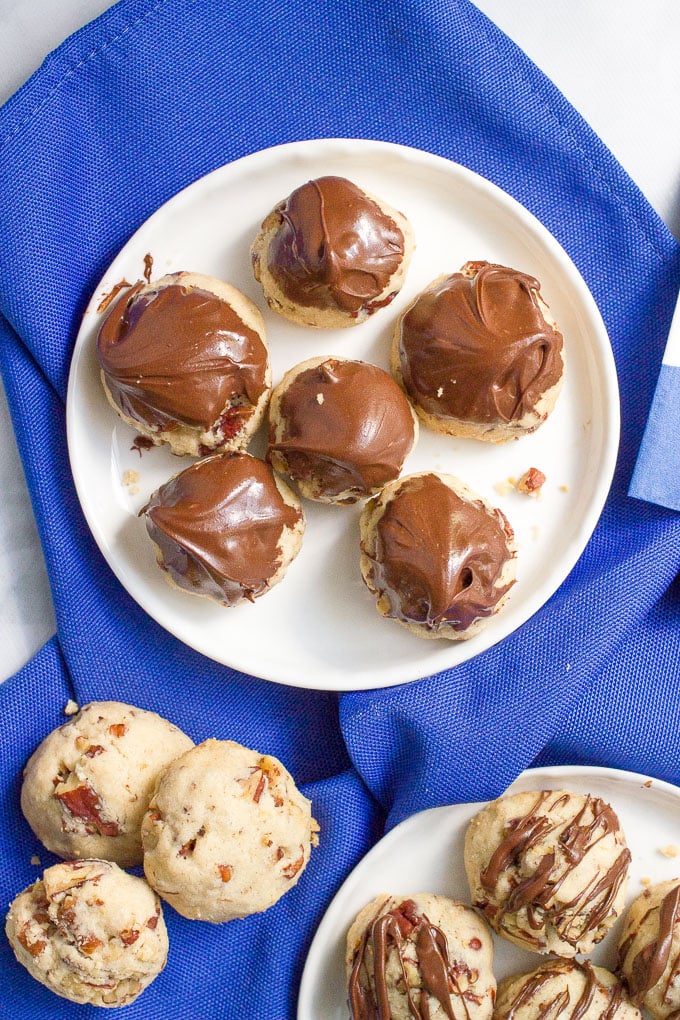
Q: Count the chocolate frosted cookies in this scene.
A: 6